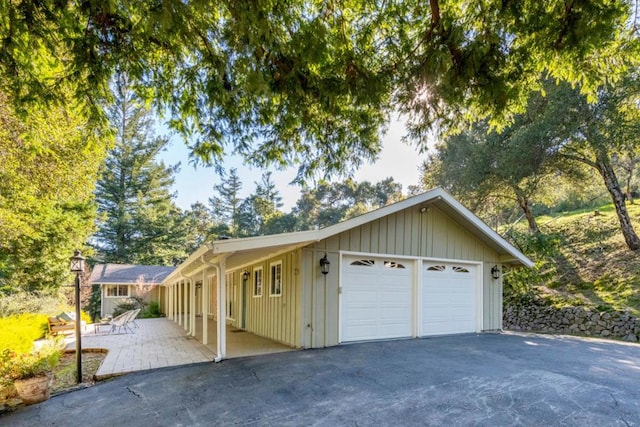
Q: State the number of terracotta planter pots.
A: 1